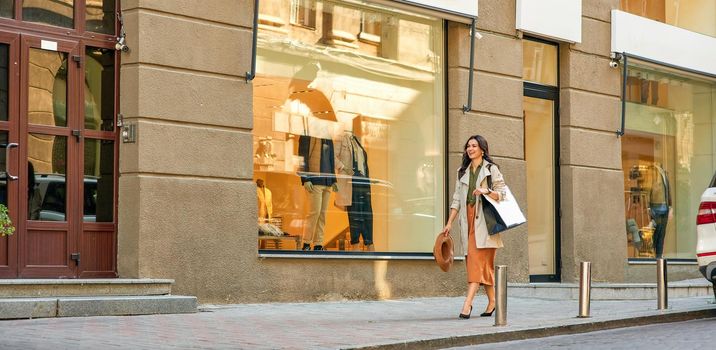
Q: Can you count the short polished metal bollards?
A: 3